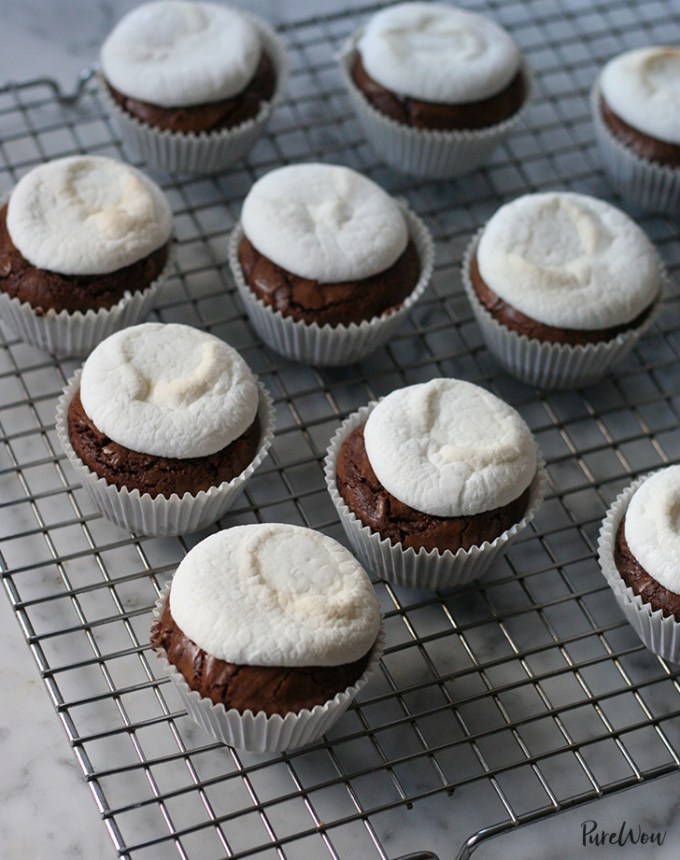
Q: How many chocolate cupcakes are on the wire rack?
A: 10